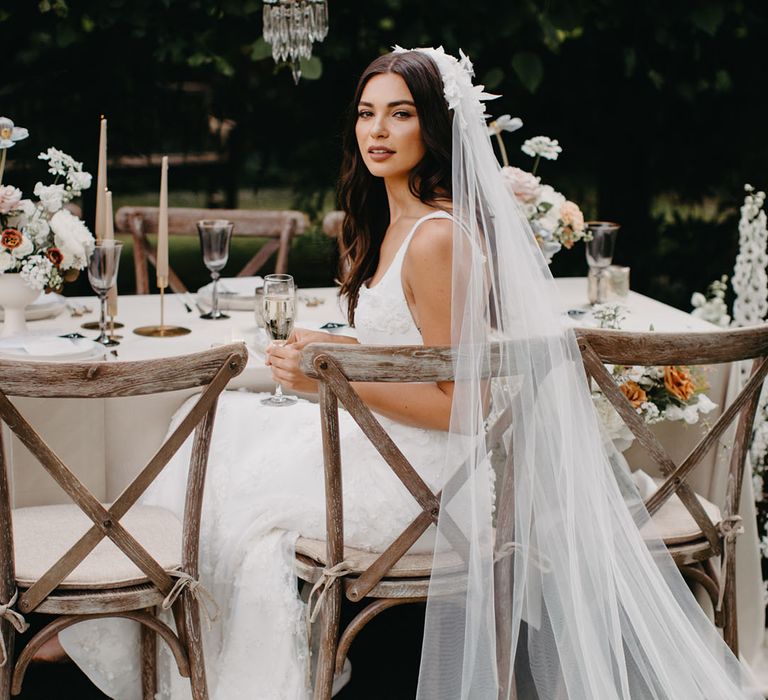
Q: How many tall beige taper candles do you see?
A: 3